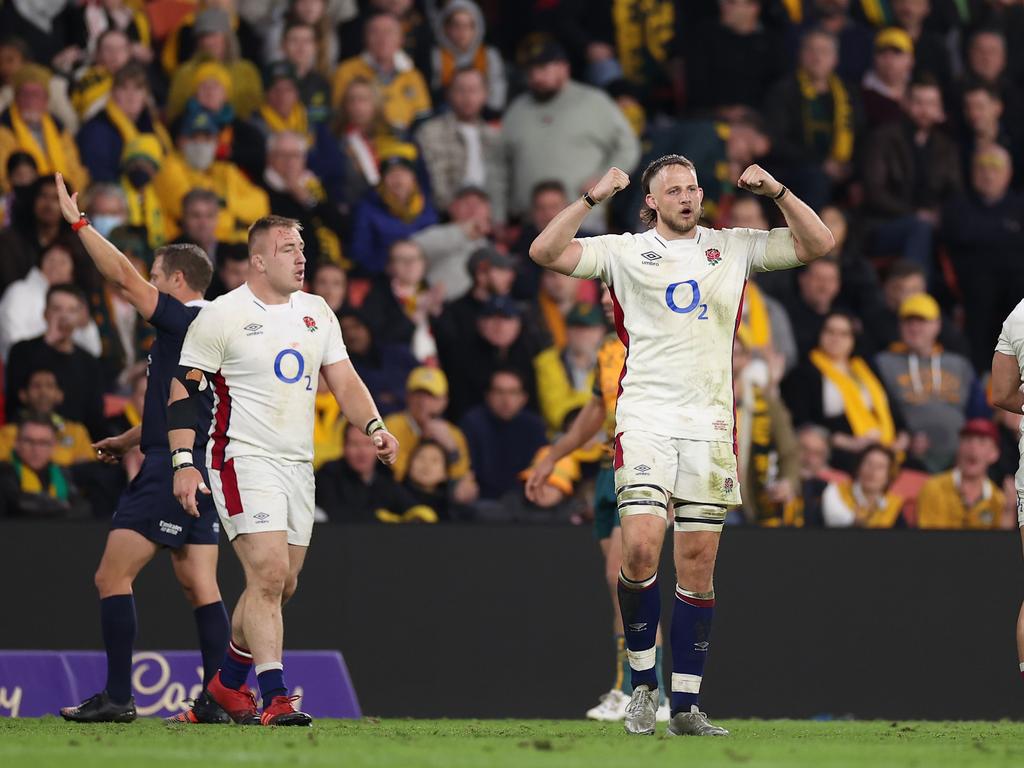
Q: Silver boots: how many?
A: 2